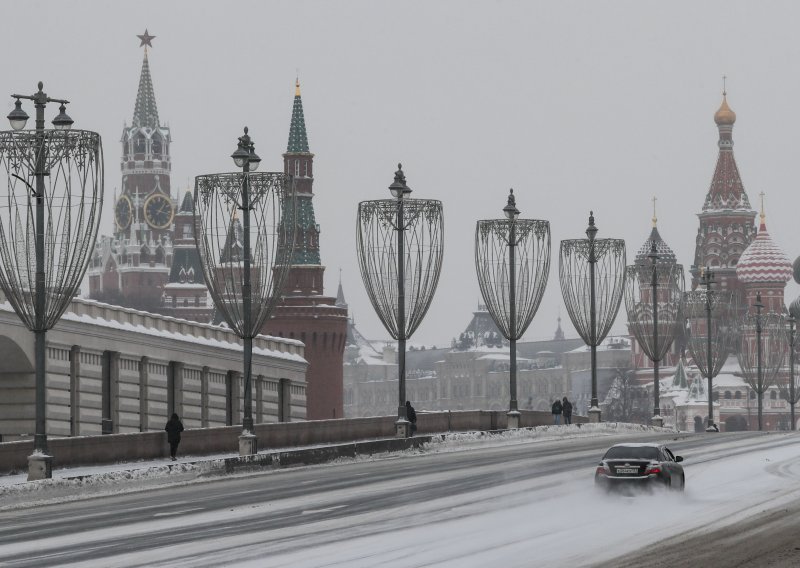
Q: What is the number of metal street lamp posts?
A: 9